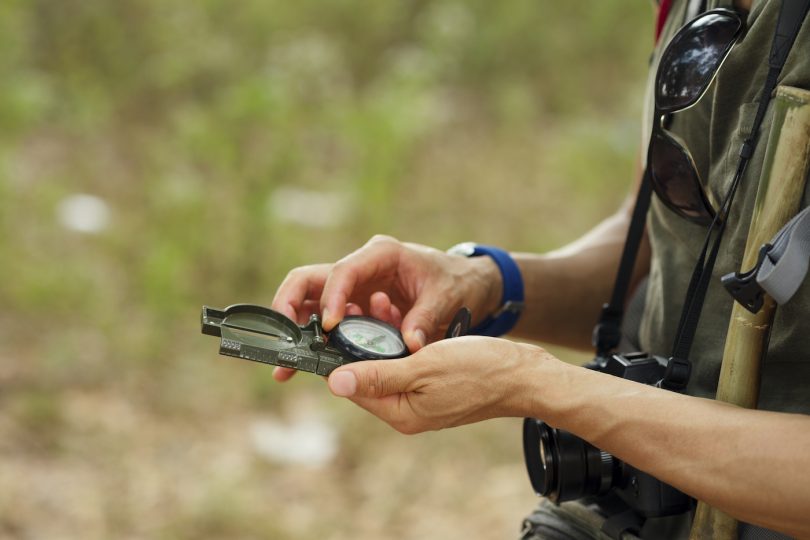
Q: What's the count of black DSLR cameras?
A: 1